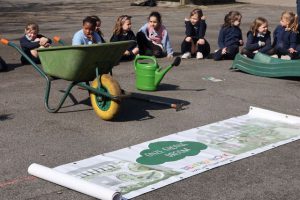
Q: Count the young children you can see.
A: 9